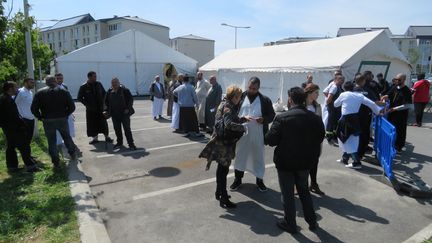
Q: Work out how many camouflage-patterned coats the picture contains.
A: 1